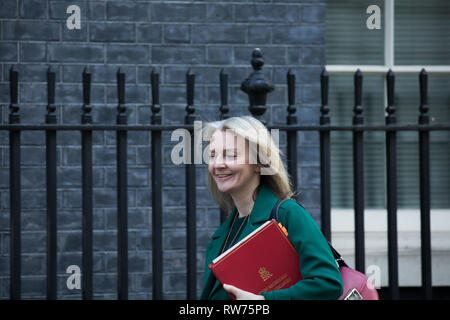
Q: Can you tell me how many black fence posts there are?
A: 13